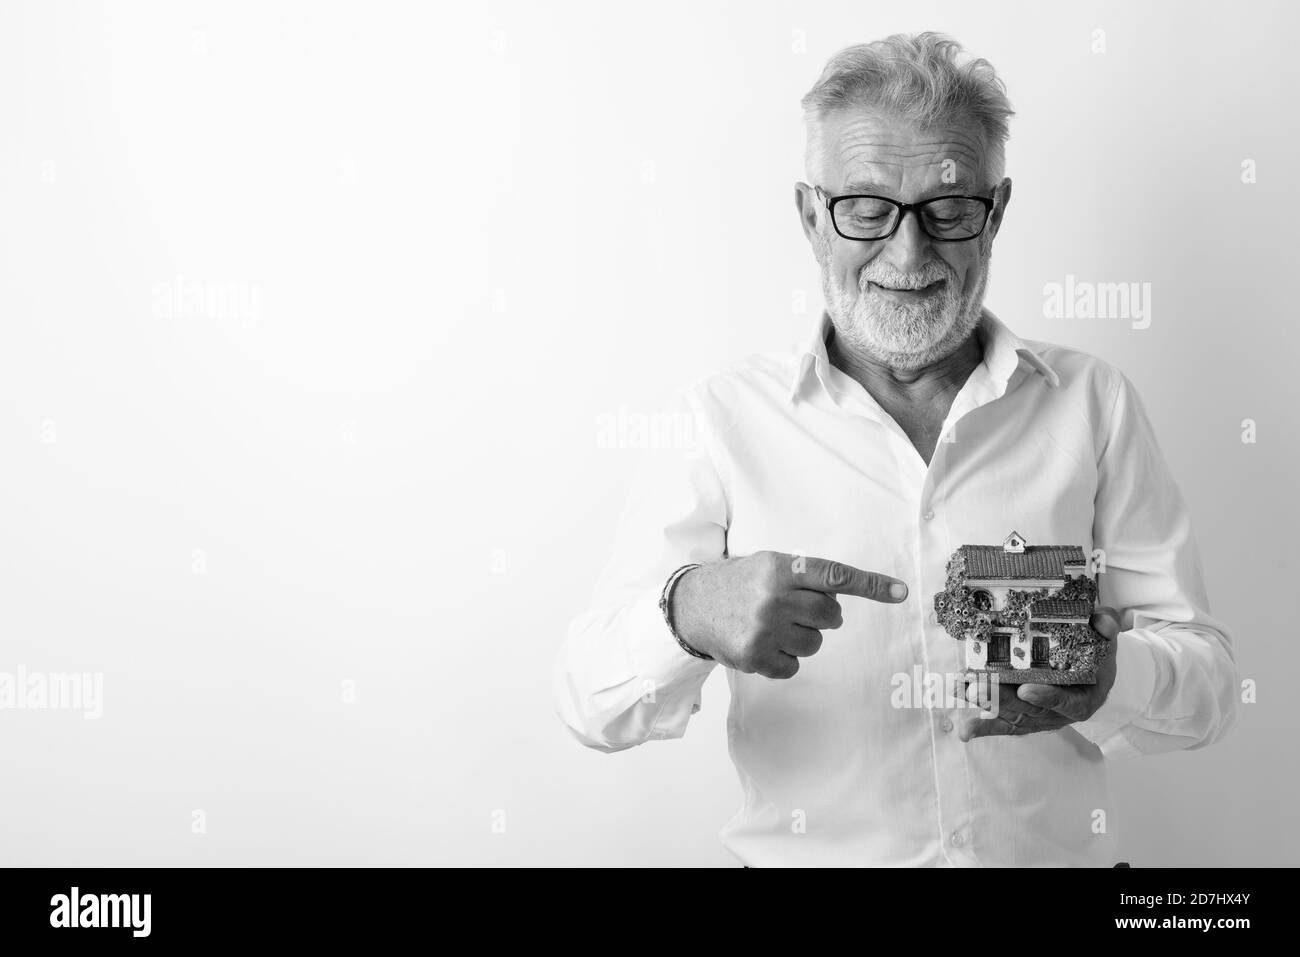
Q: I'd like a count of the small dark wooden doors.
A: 2